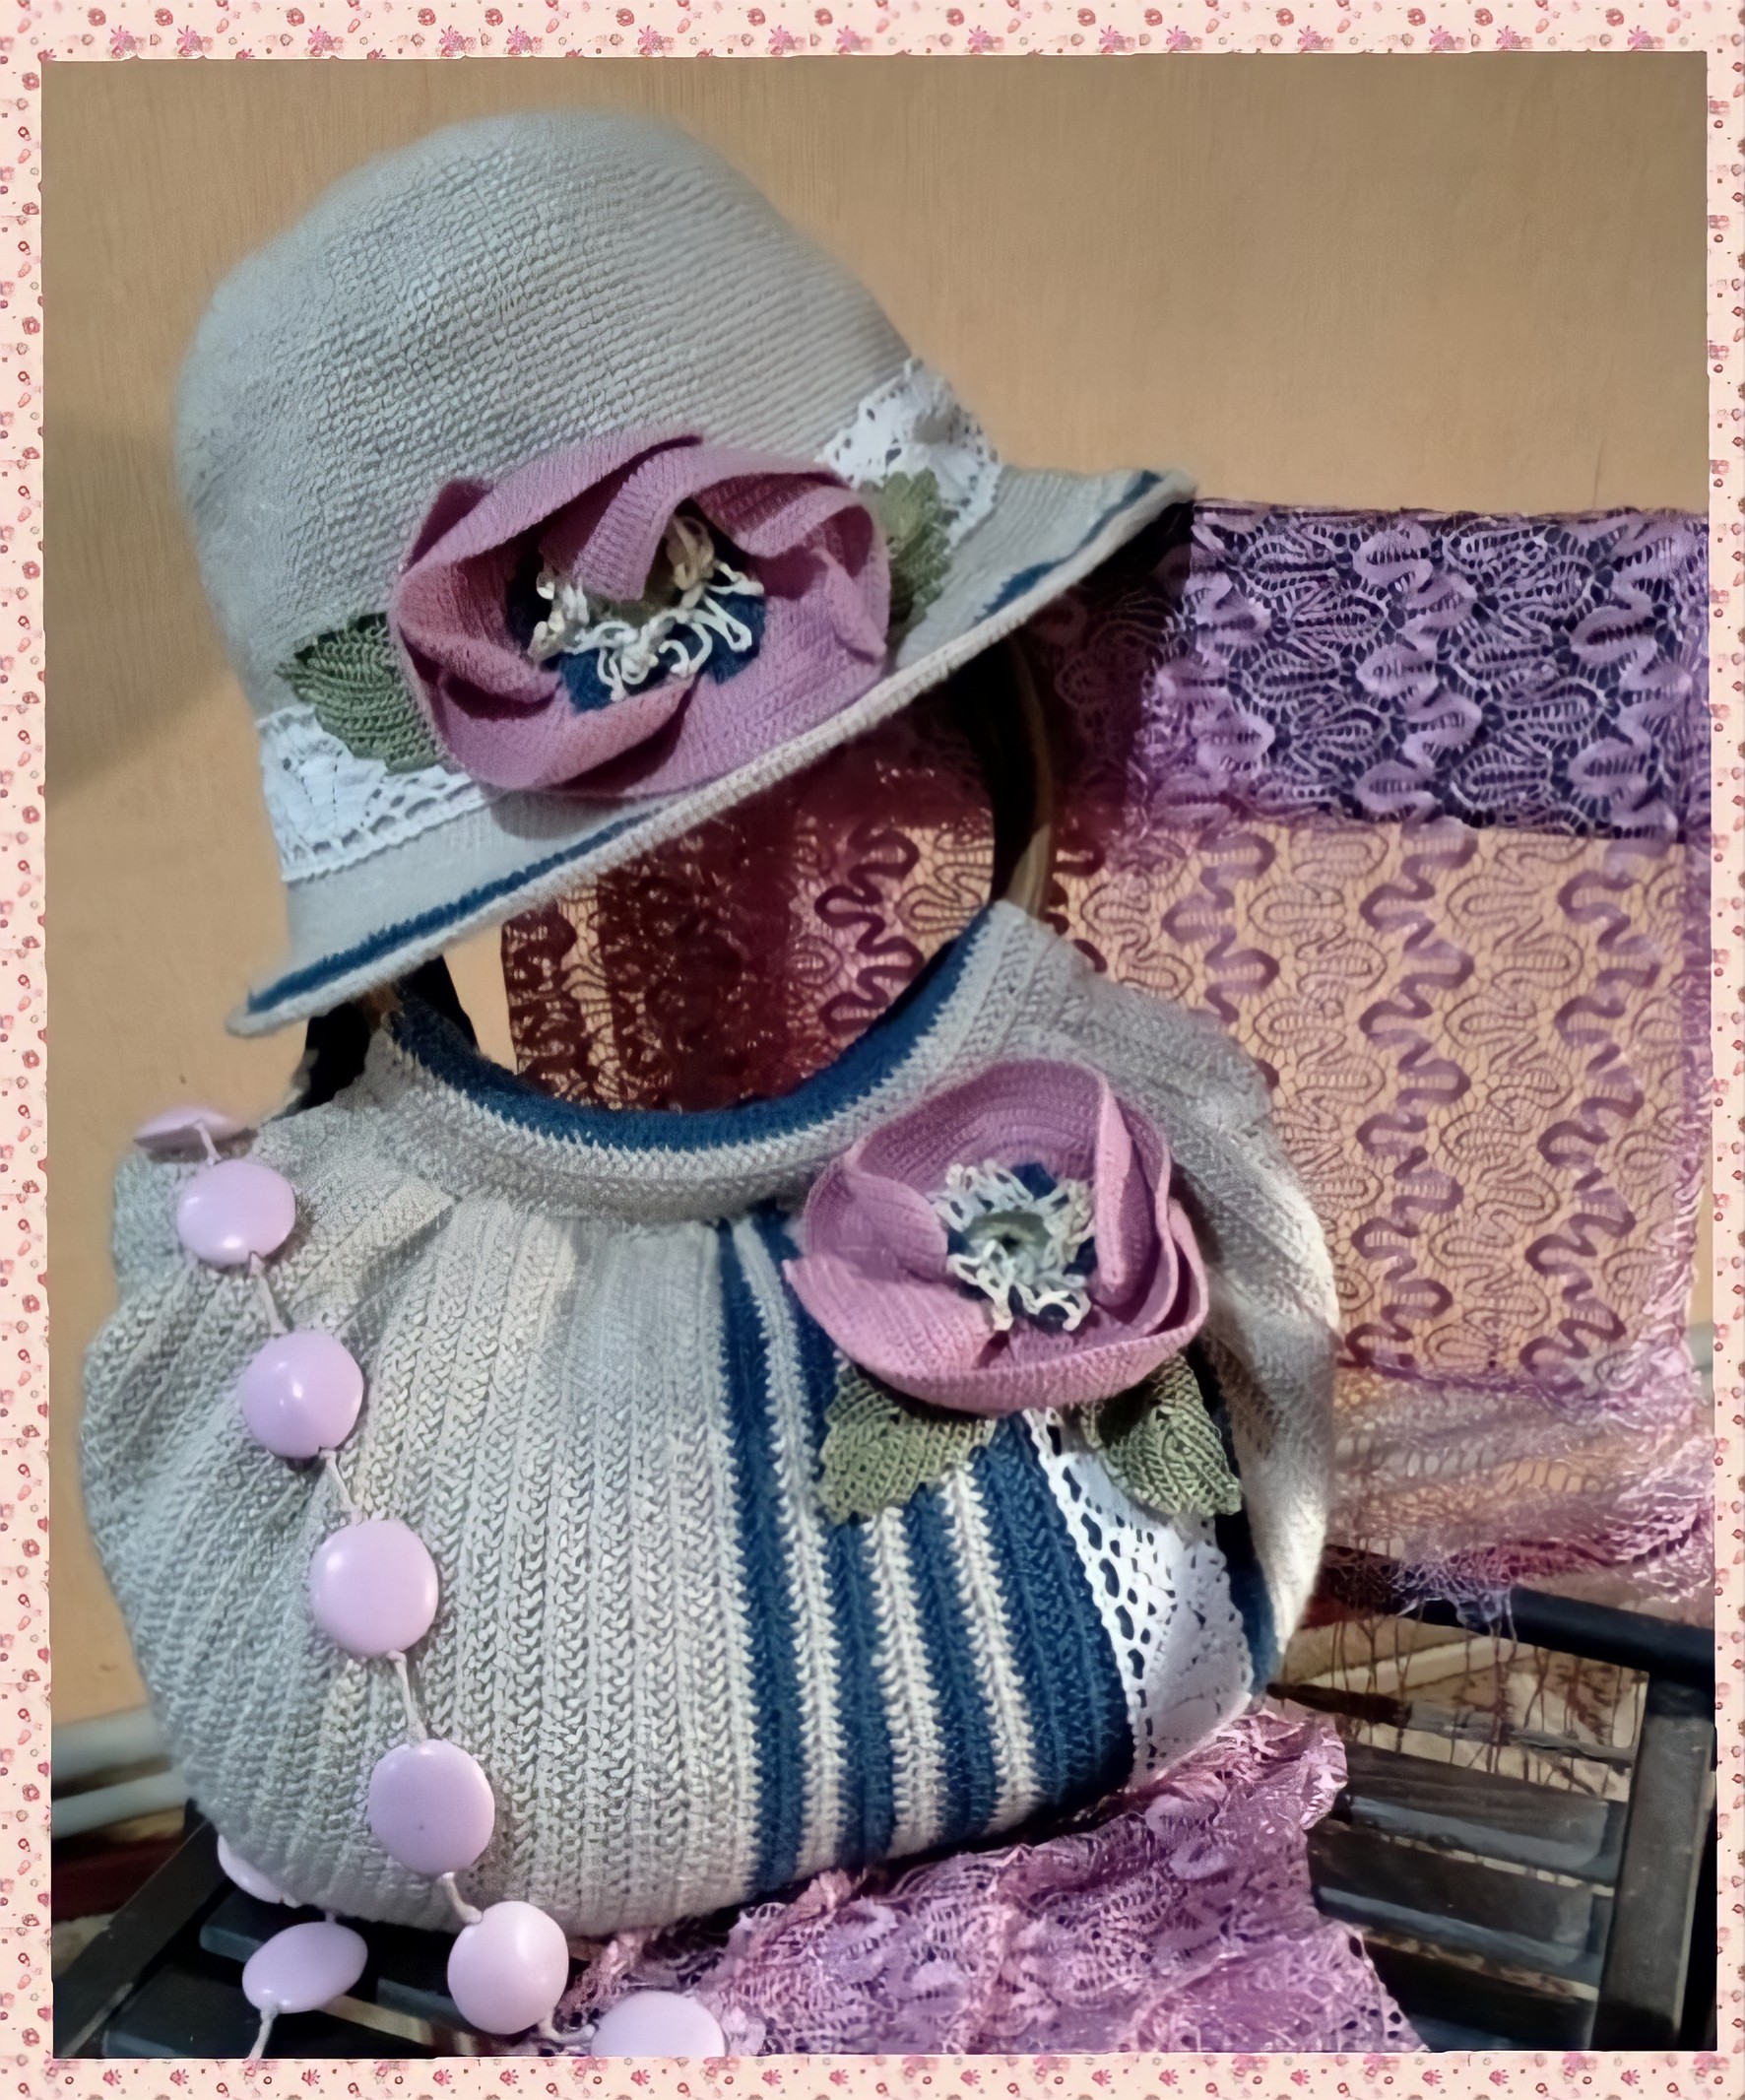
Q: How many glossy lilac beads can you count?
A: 9